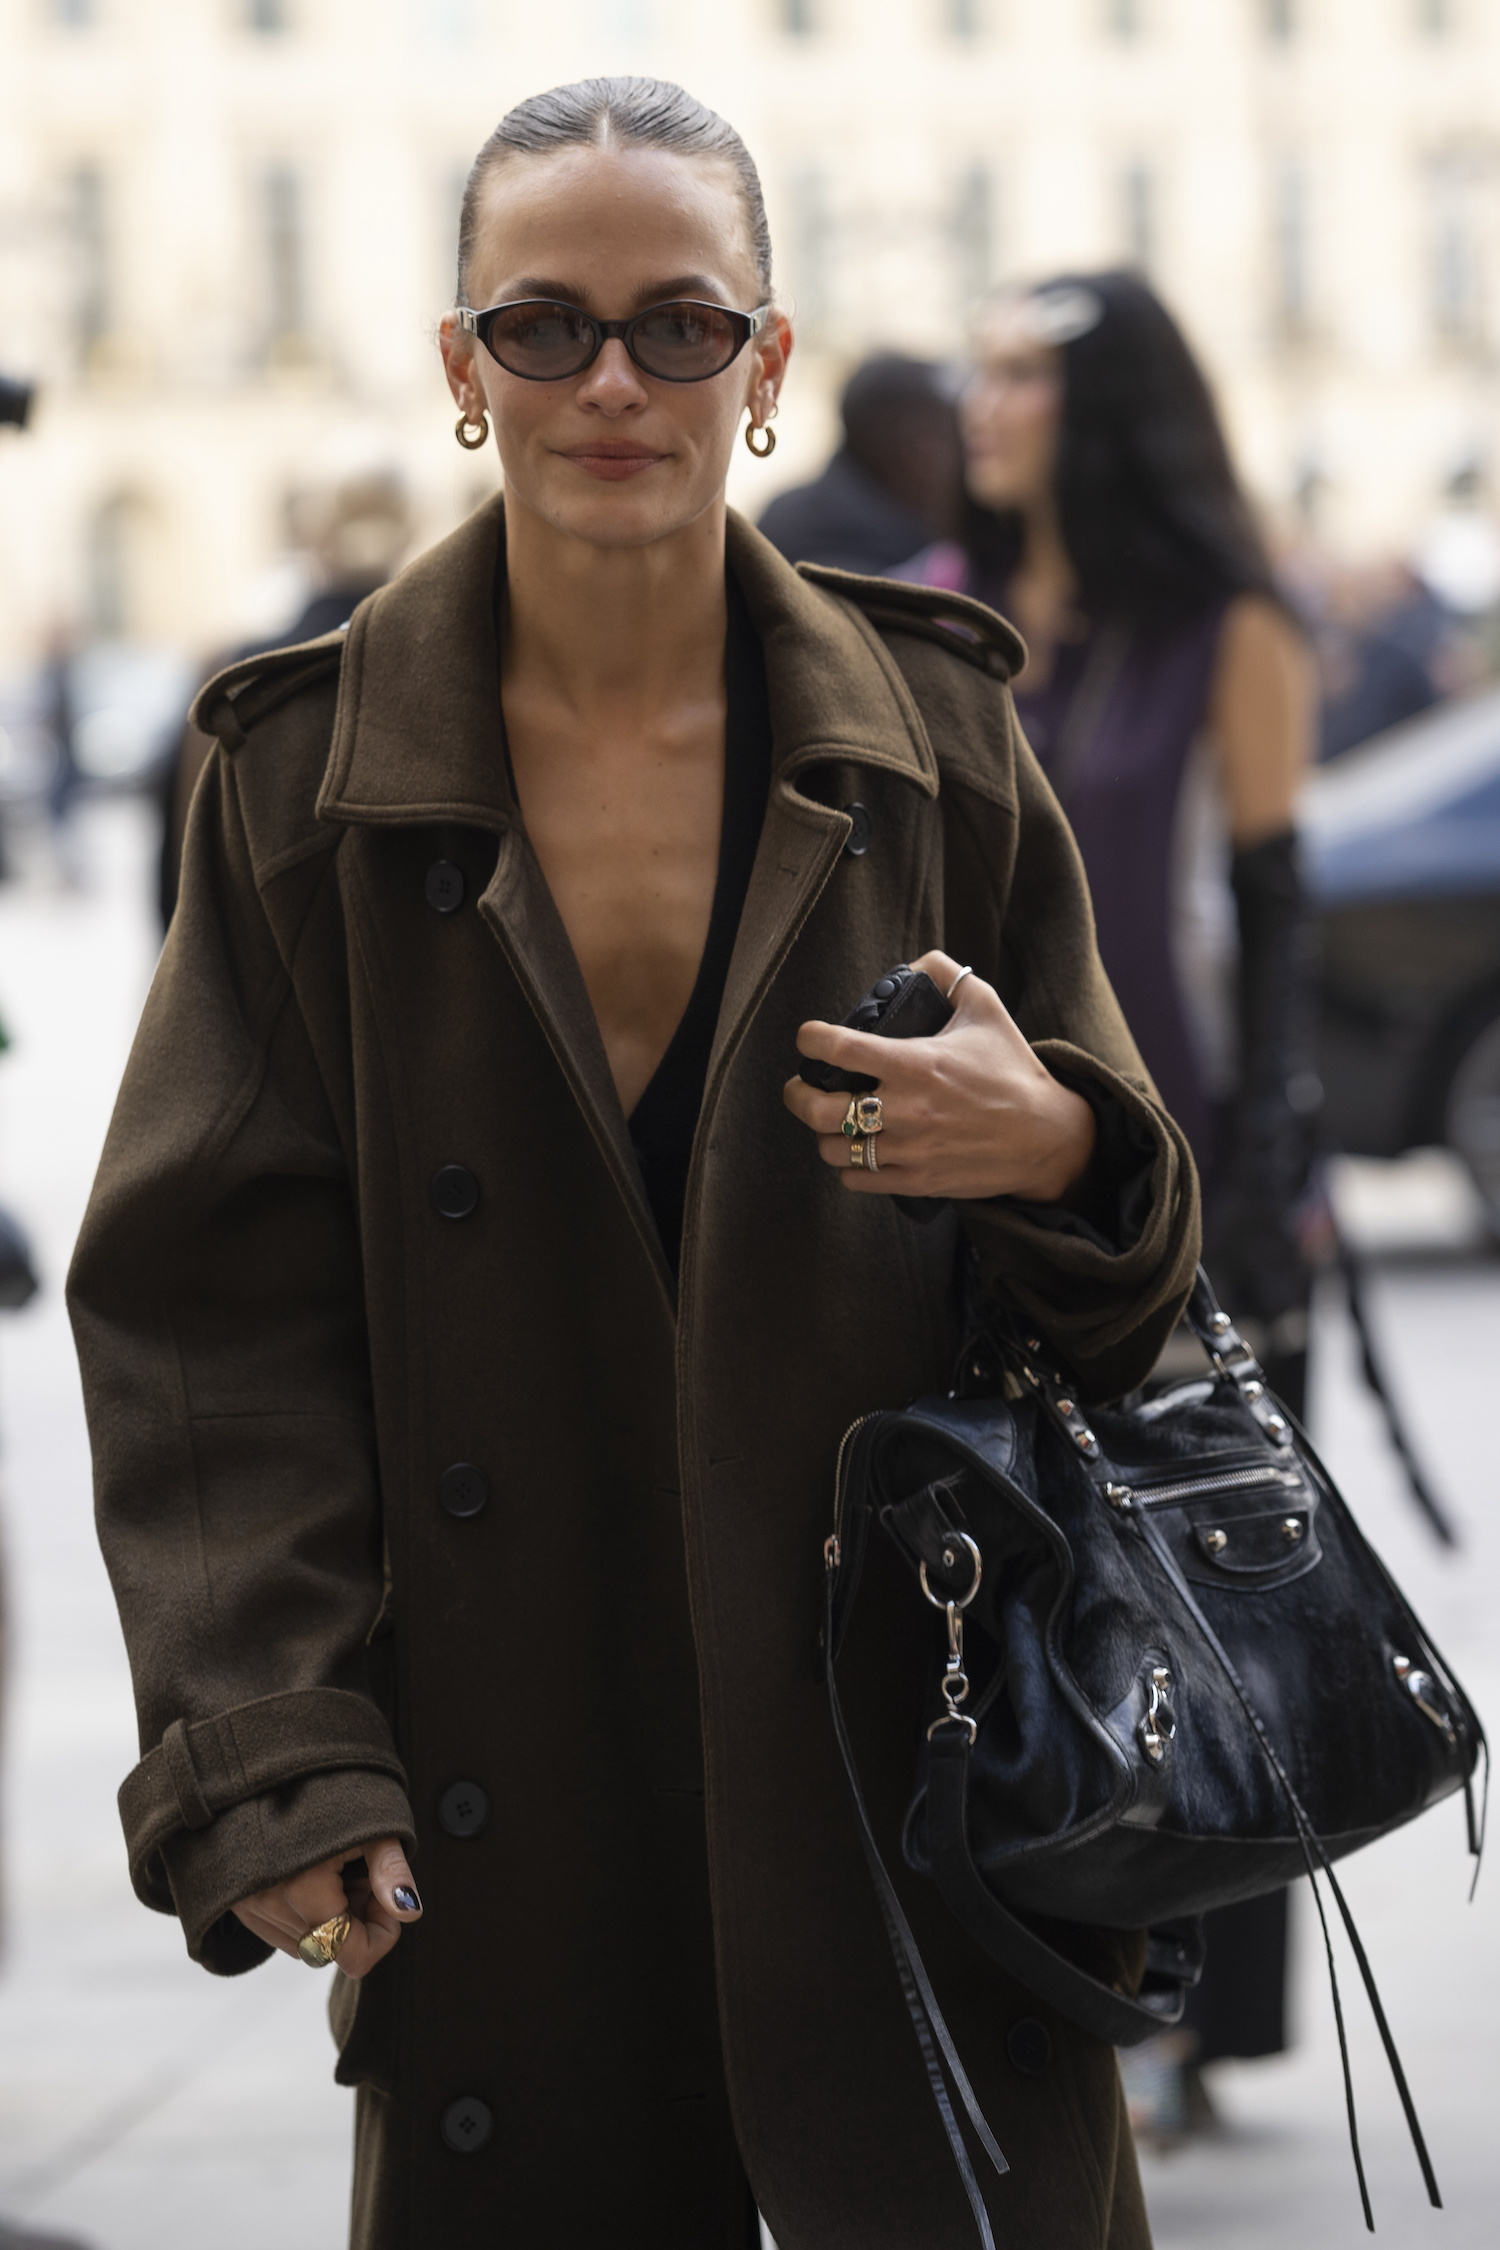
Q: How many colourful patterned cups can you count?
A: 0